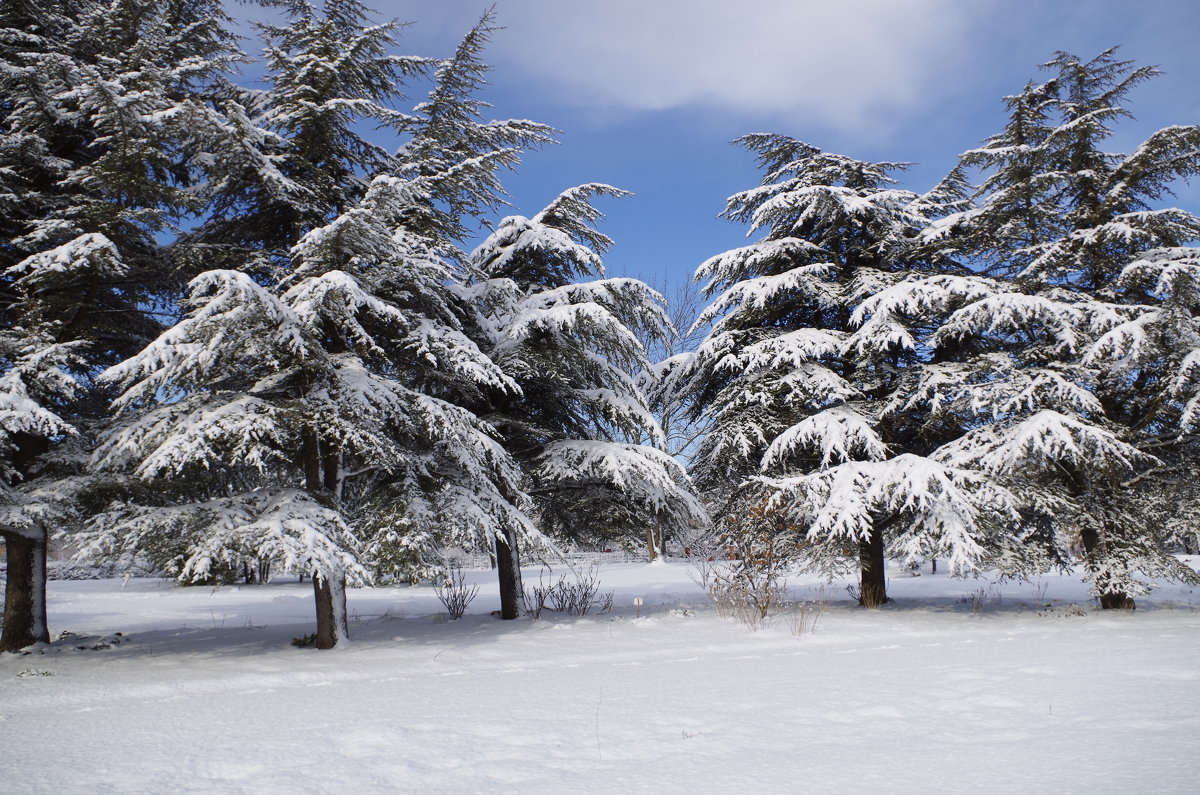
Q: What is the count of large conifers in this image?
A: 5